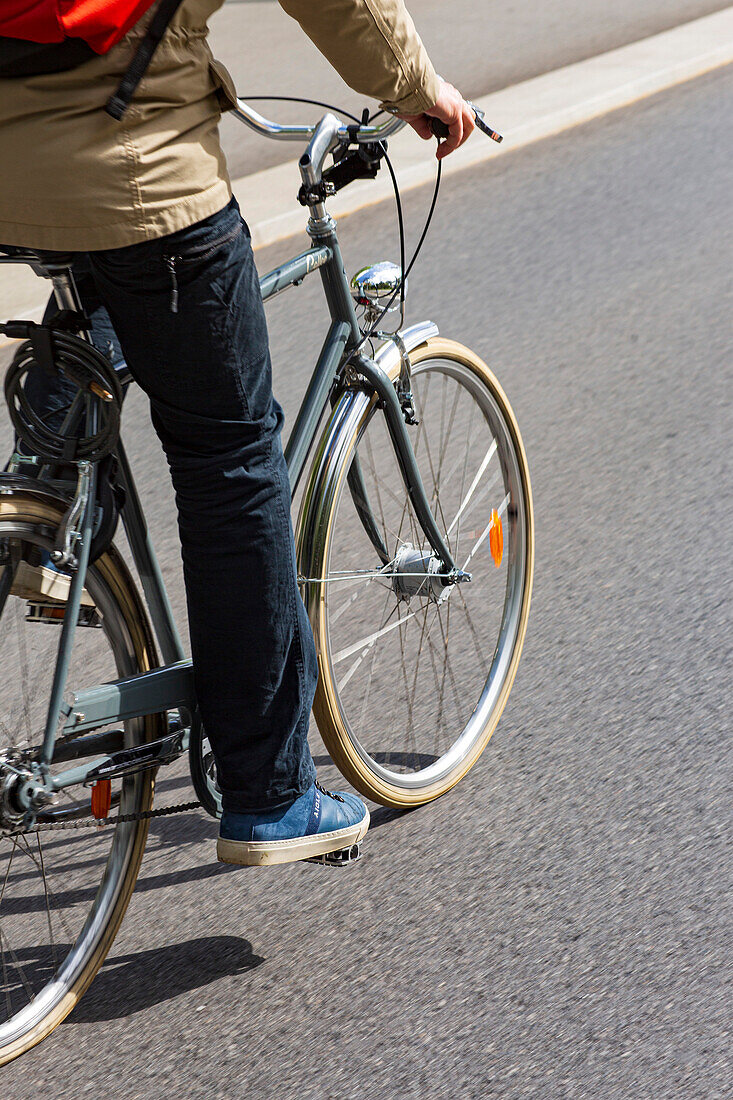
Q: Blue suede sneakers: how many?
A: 2